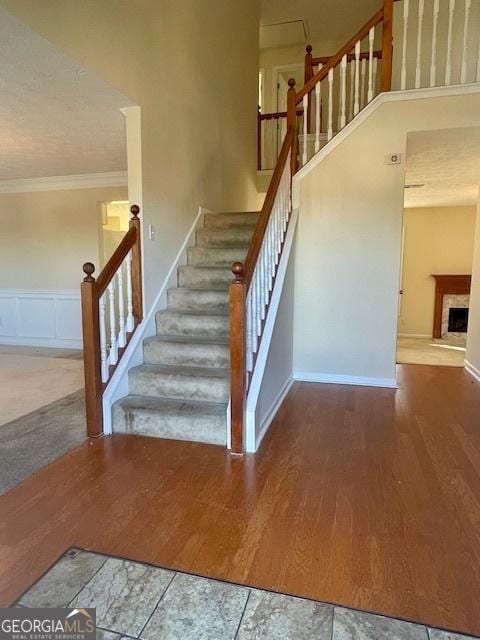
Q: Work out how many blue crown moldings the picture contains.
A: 0